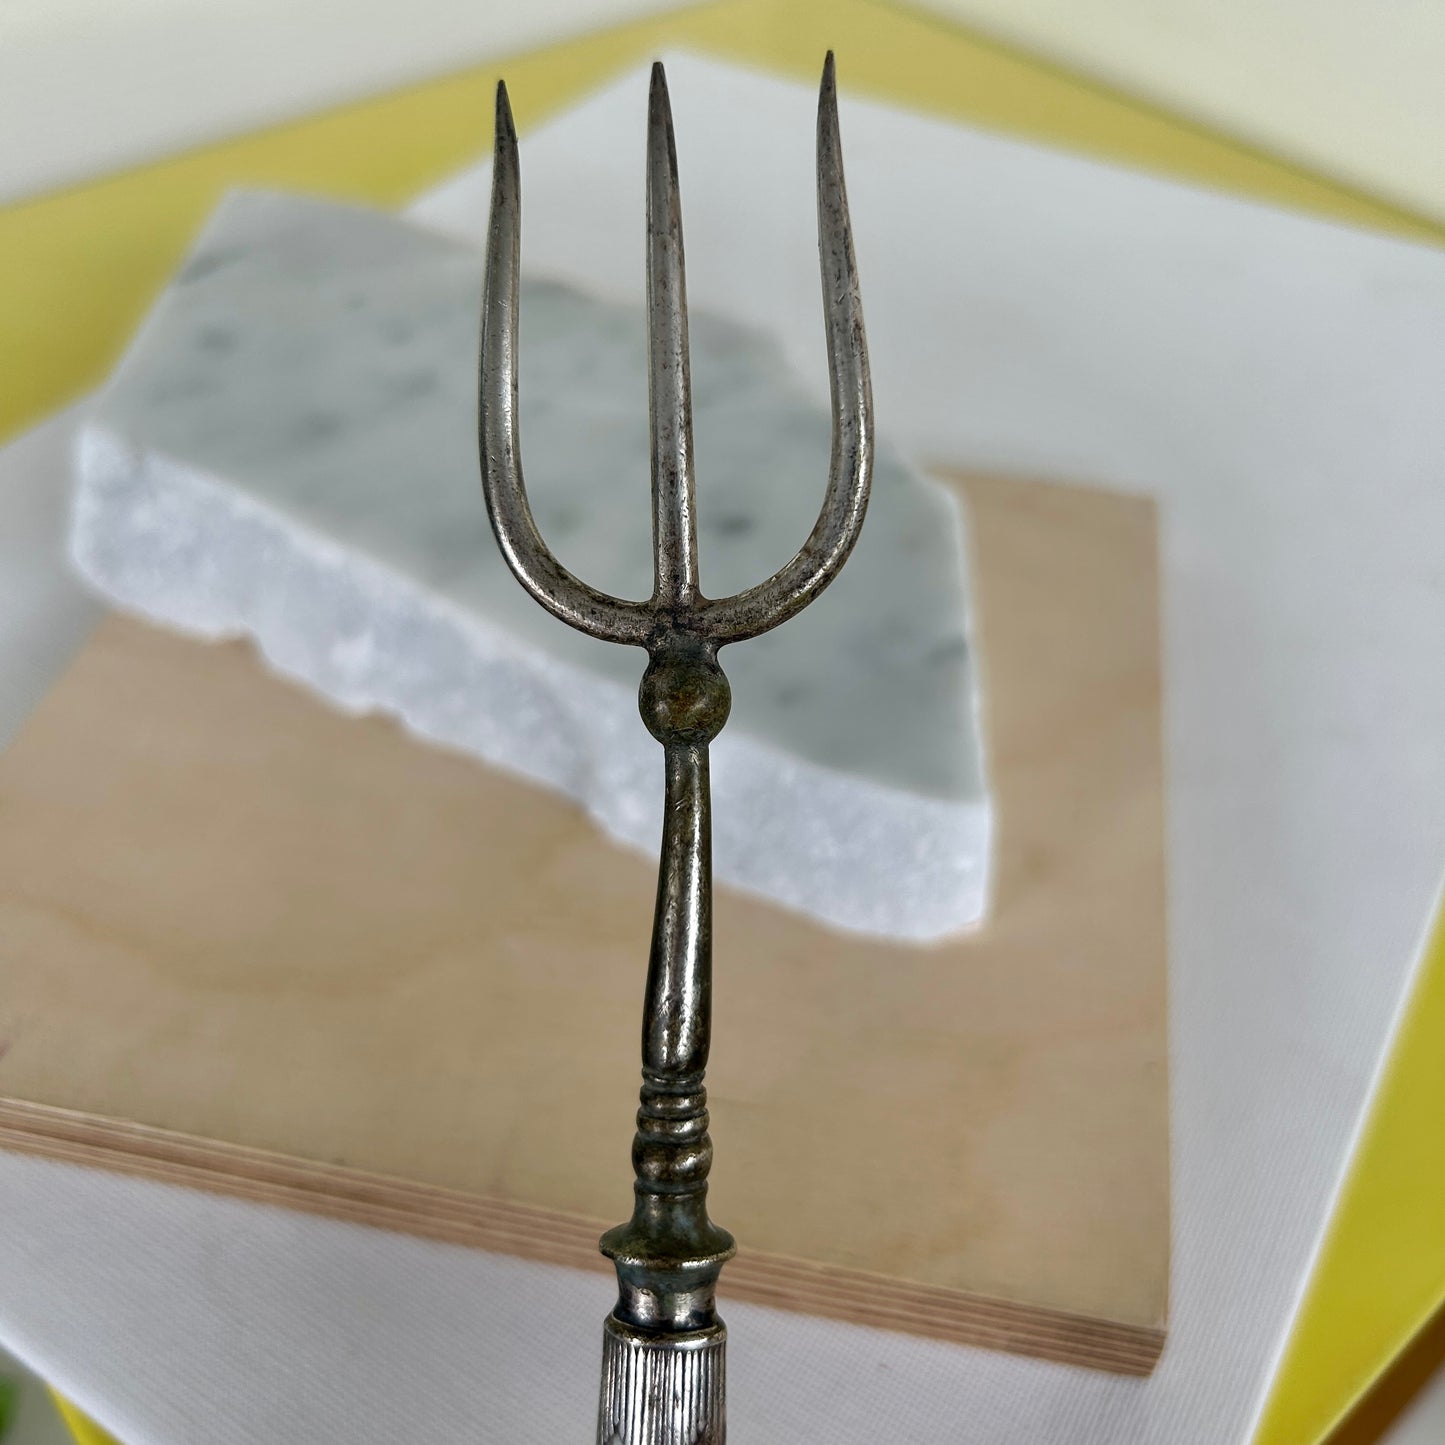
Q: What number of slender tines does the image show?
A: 3